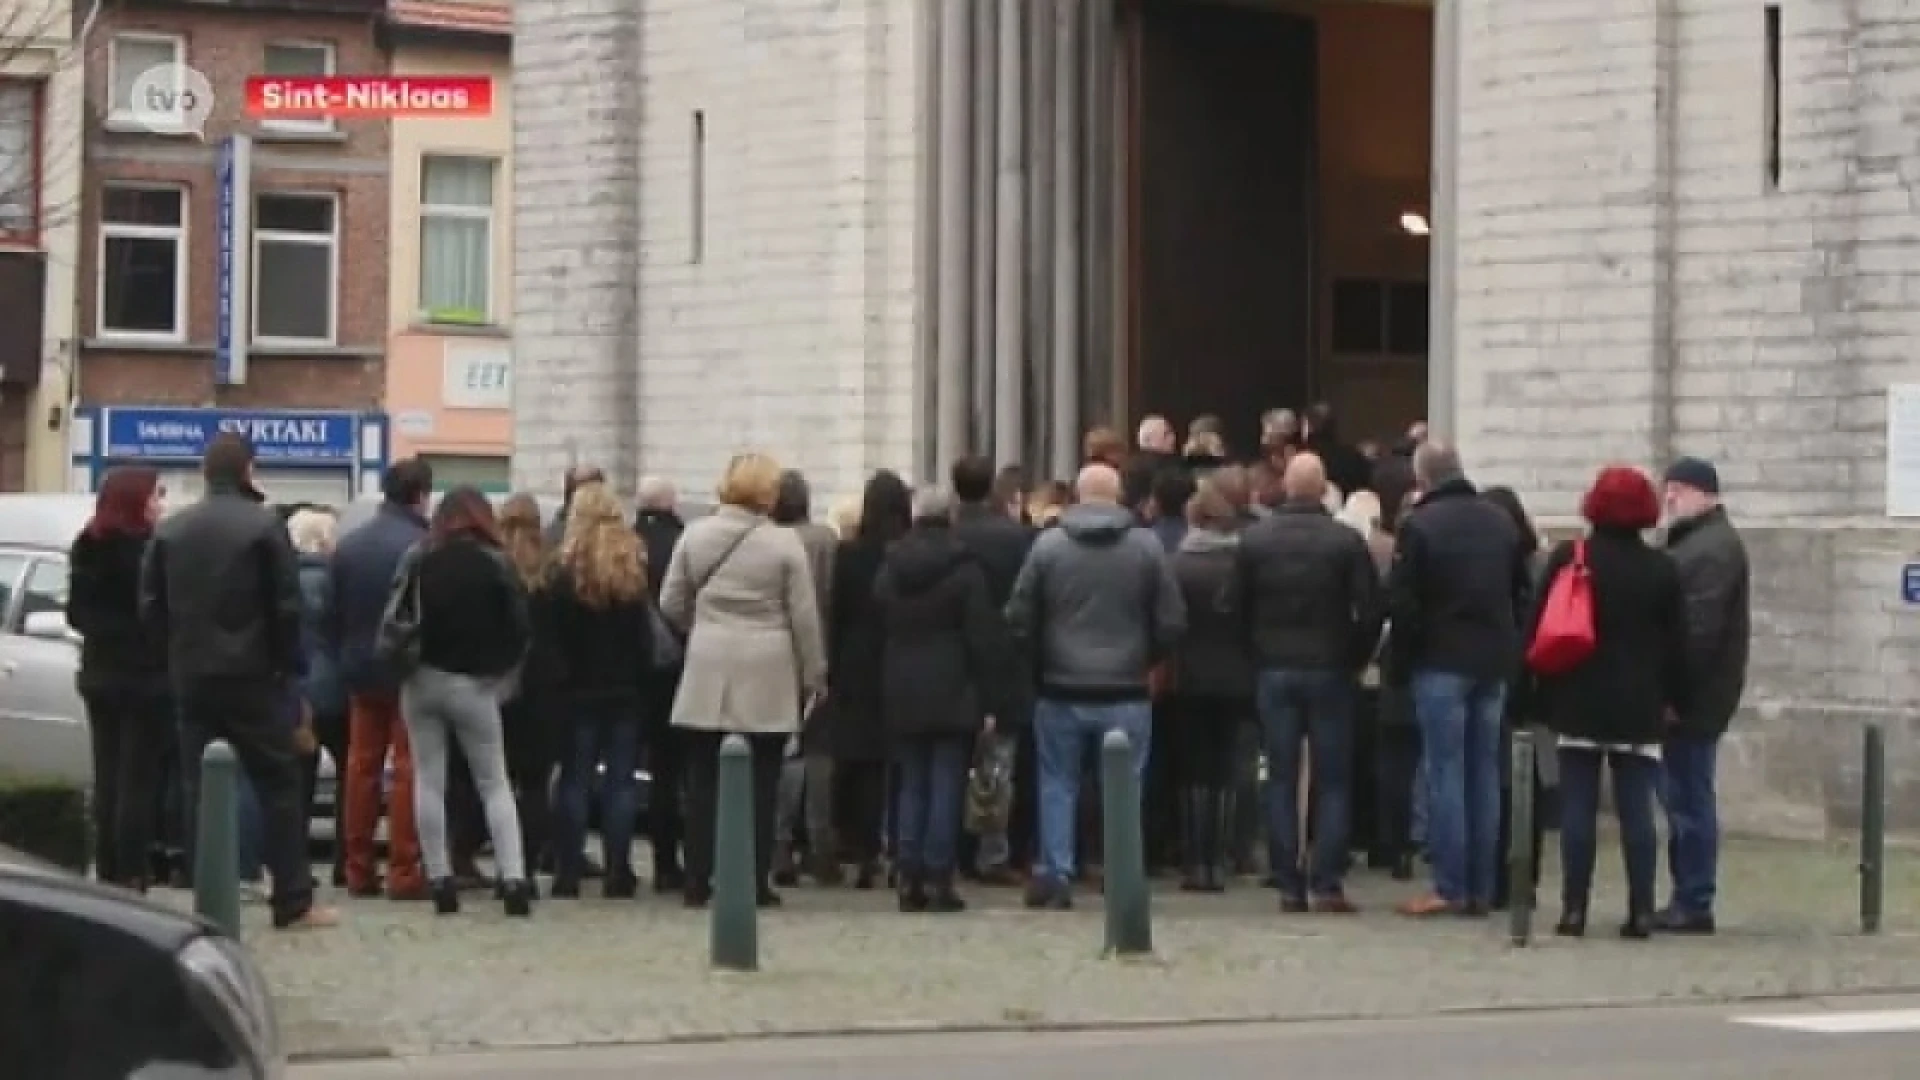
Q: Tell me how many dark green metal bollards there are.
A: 5